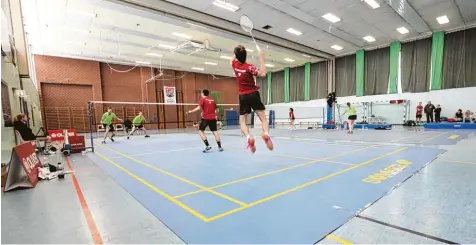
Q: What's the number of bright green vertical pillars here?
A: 6